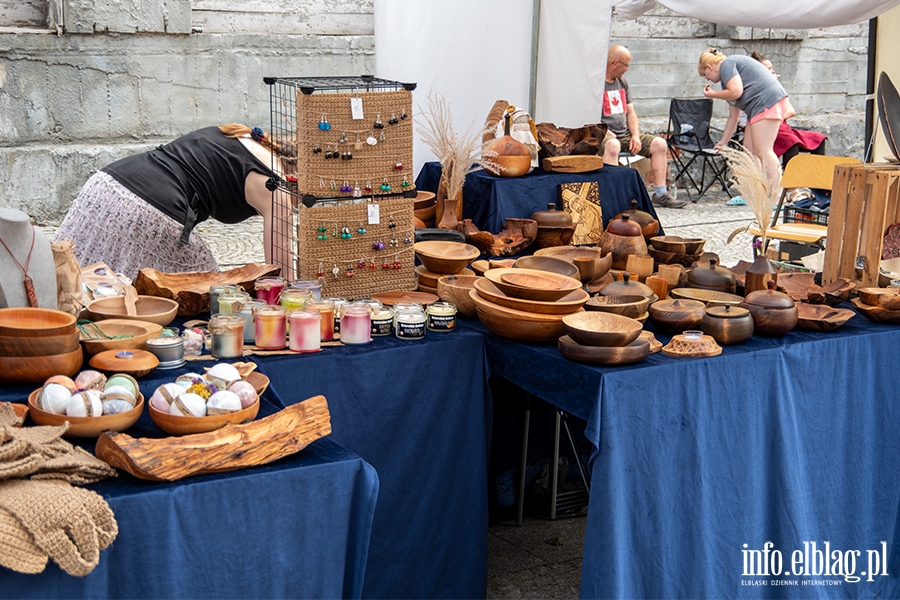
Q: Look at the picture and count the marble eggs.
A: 12